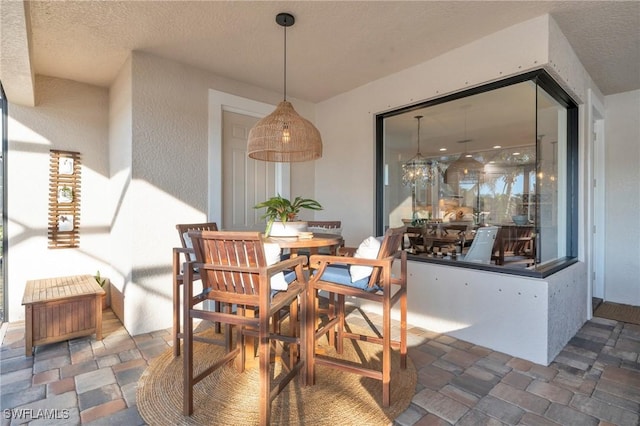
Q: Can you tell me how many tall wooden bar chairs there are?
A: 4